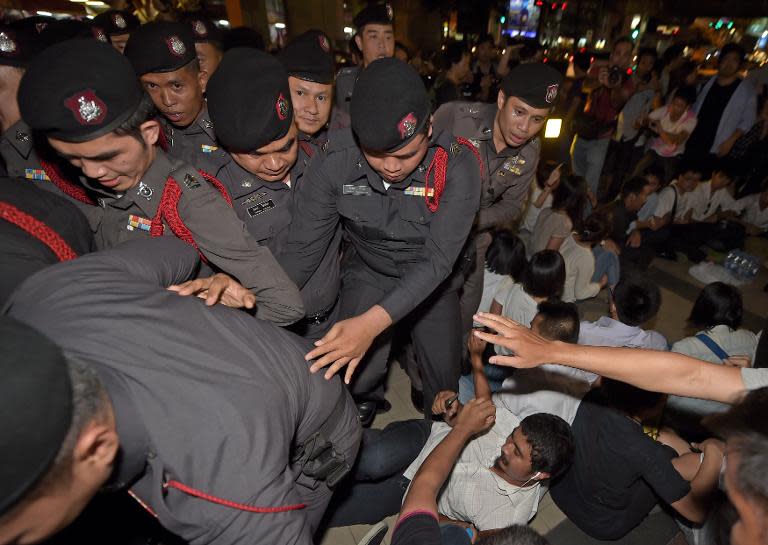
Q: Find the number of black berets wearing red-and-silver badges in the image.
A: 11